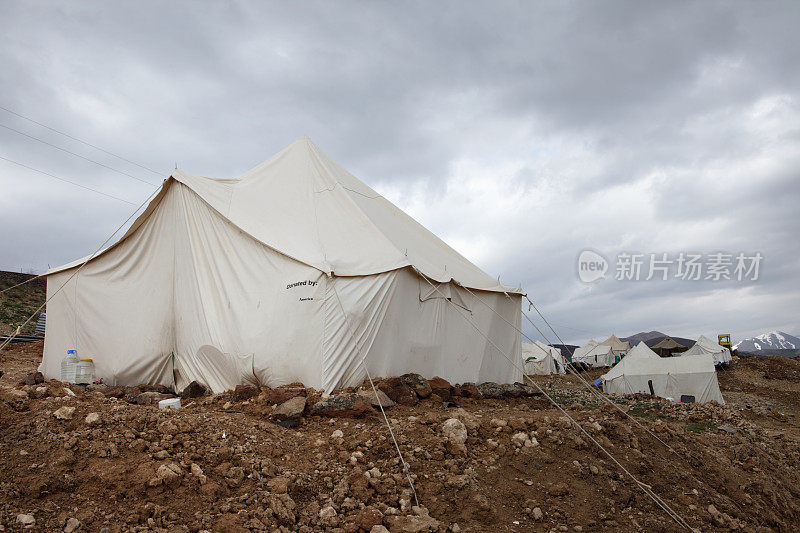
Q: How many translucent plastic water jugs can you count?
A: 2